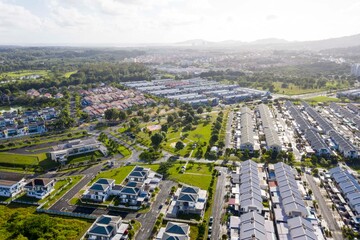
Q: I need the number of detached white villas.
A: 8